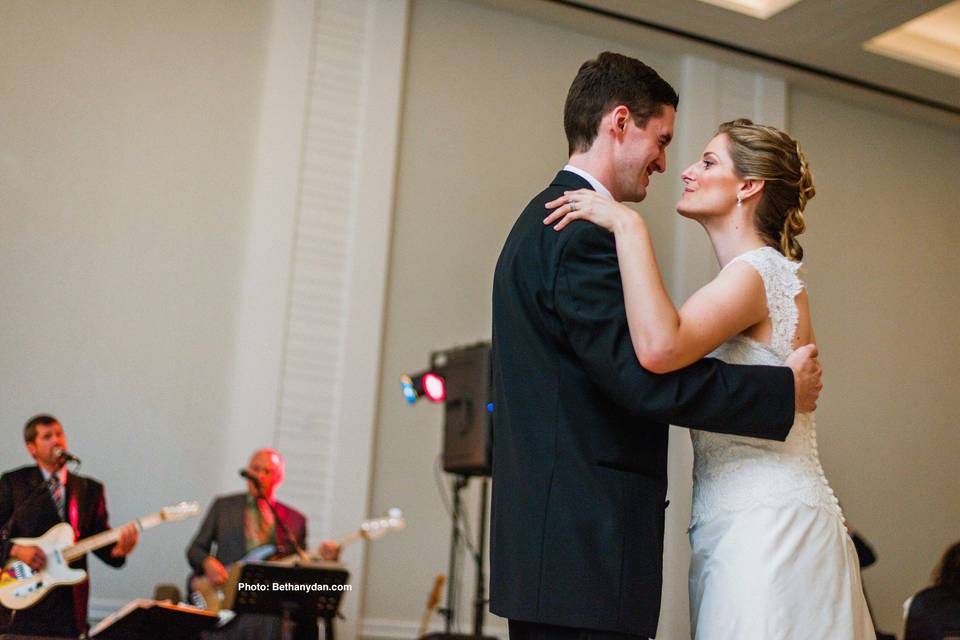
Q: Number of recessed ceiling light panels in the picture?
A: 2